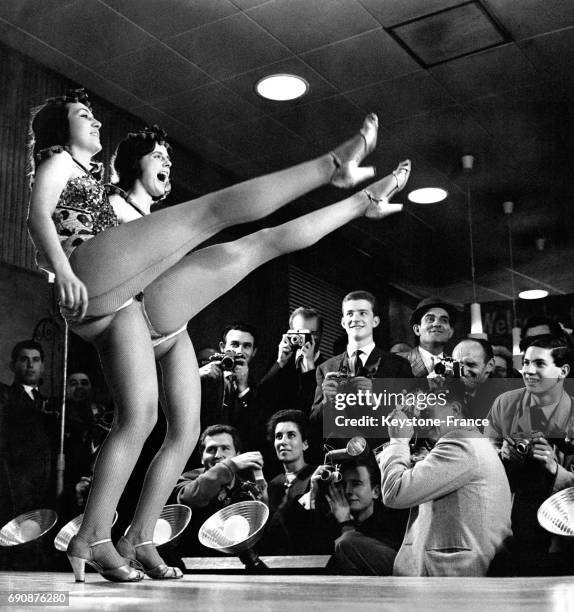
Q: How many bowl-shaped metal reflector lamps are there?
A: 5